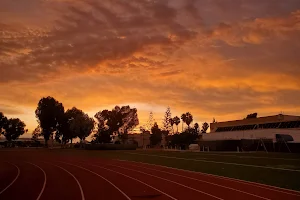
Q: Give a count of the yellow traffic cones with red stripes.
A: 0